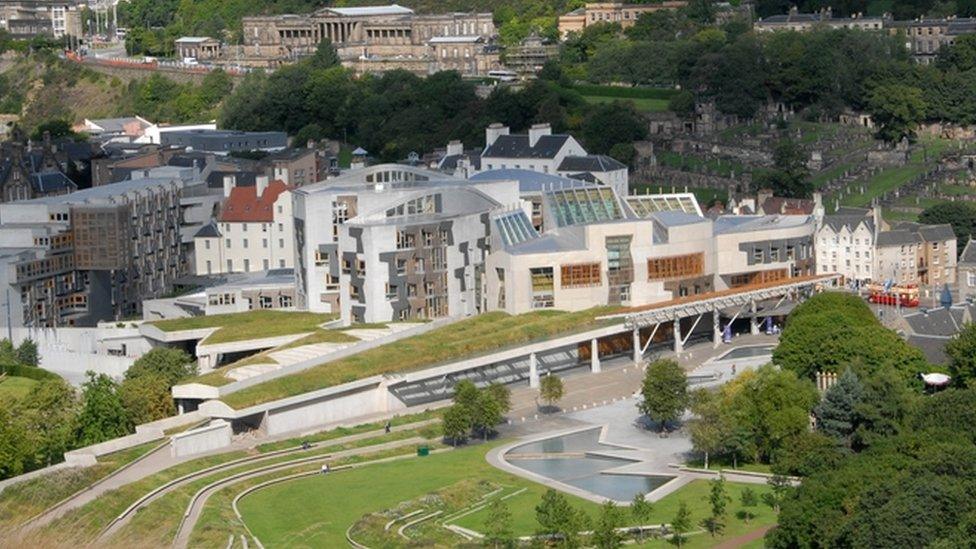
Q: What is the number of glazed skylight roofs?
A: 3